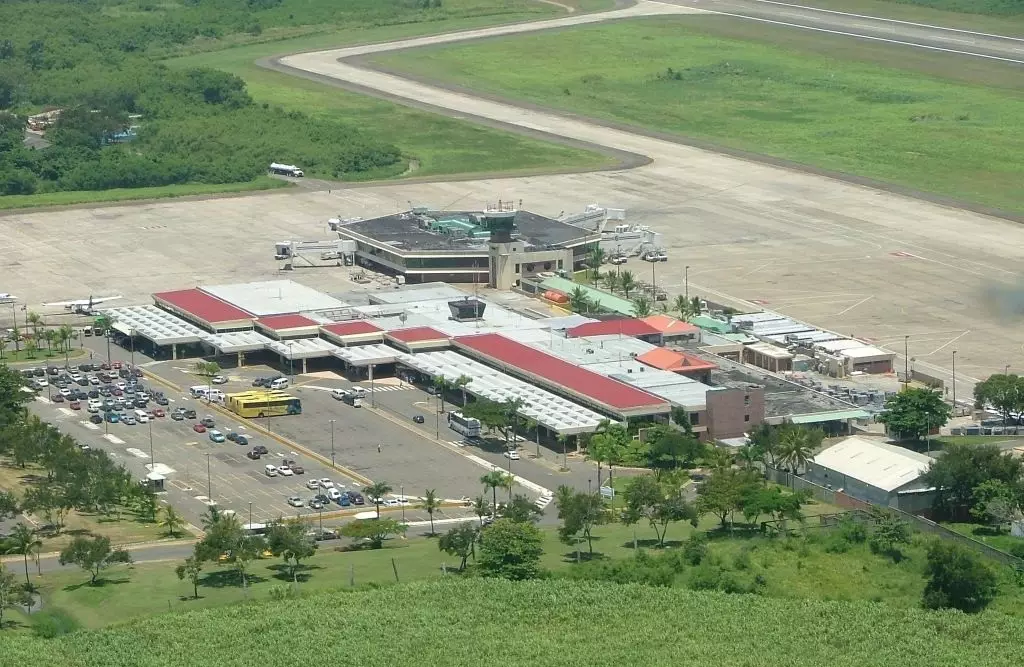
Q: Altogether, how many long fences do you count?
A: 1